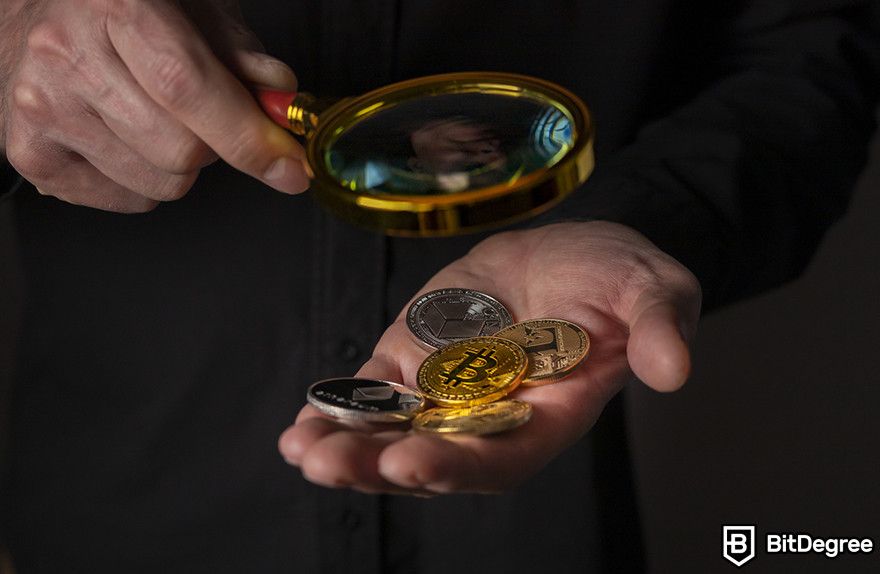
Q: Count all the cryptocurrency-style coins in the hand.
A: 5